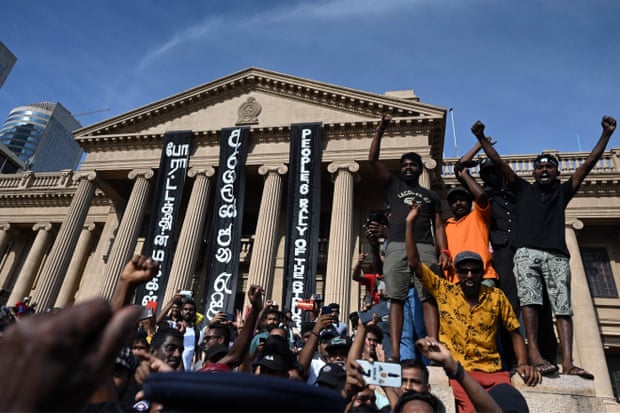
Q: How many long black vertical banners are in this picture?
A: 3